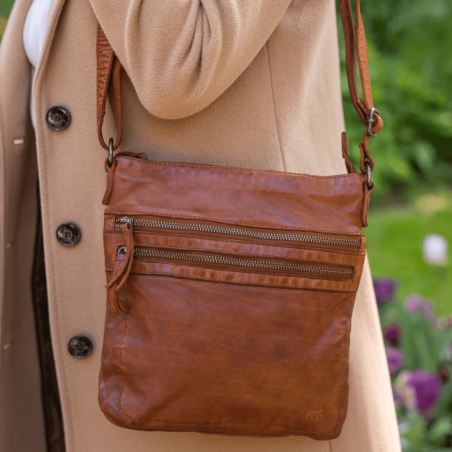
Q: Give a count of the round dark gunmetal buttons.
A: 3